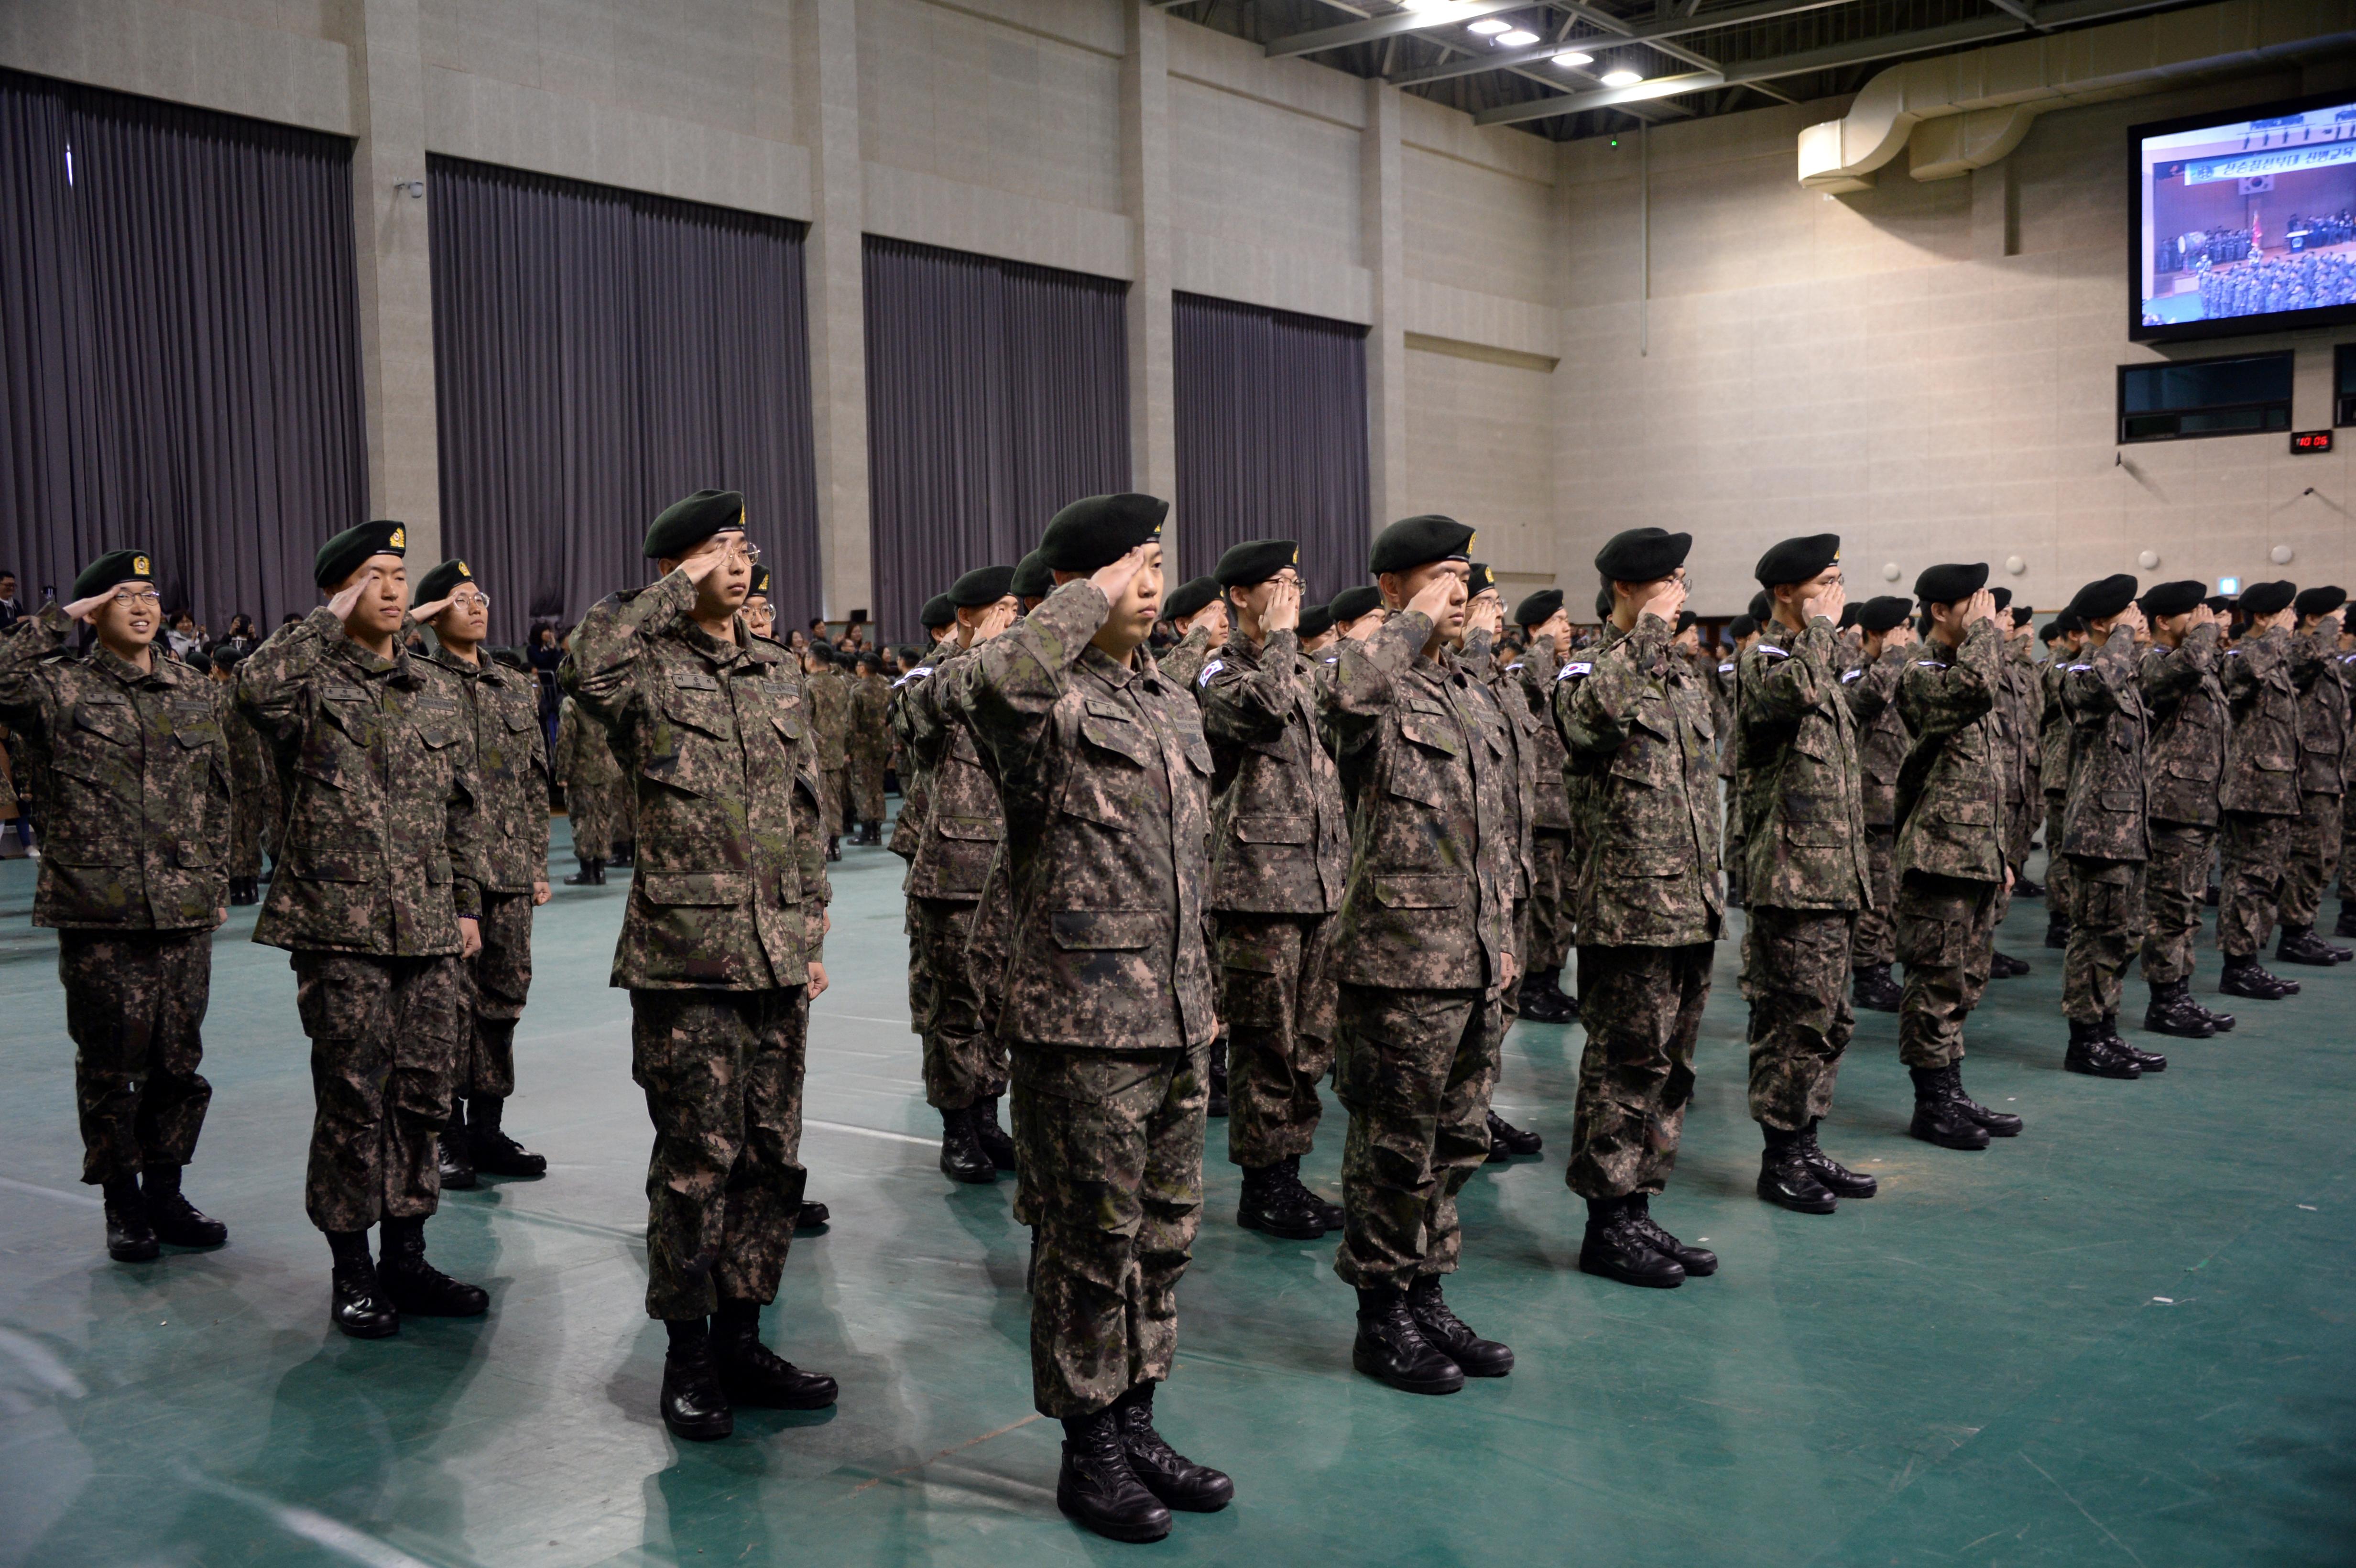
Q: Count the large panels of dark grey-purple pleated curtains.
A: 4